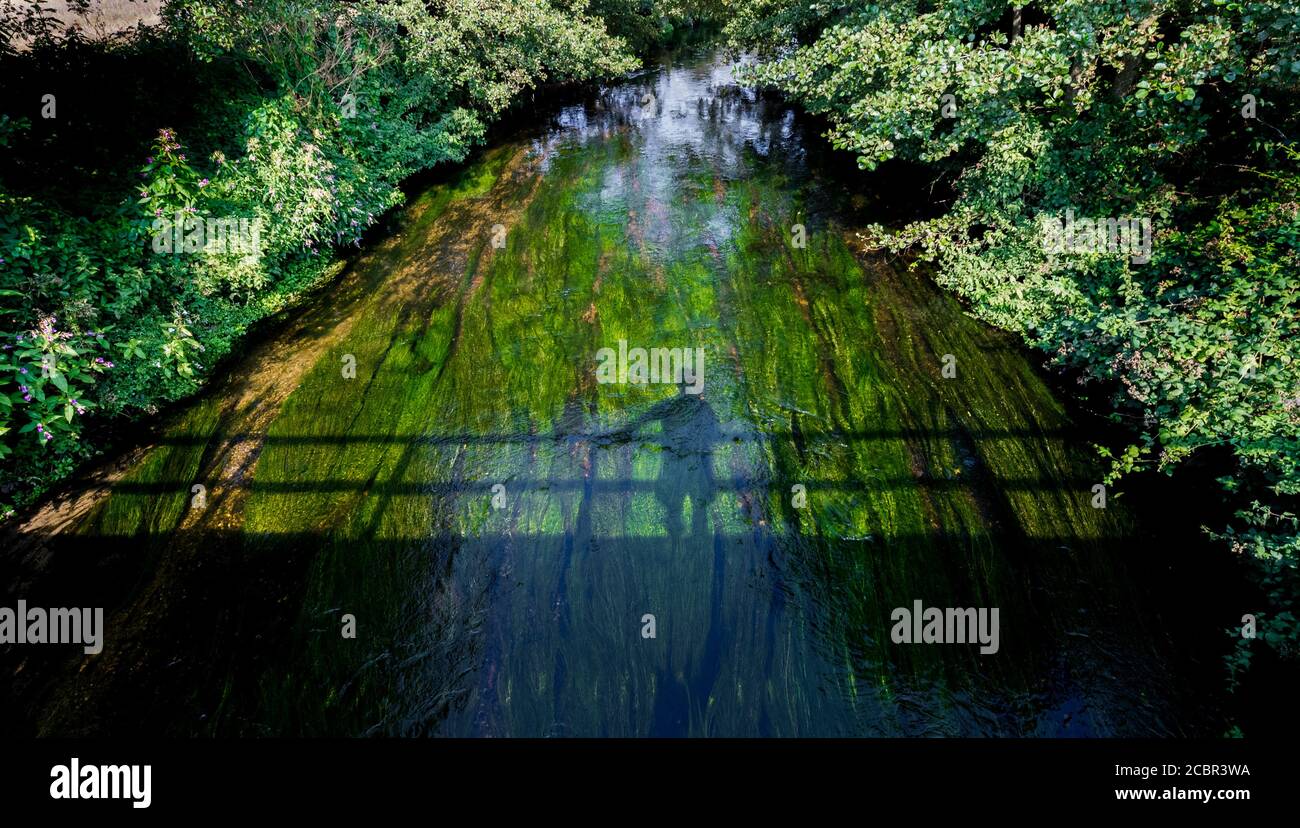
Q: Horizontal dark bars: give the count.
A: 2